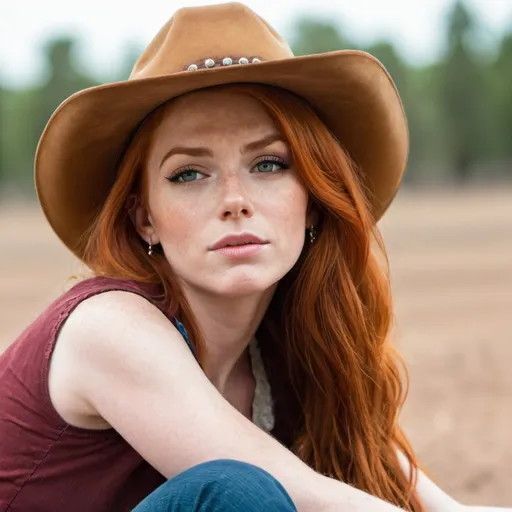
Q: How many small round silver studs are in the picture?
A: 5